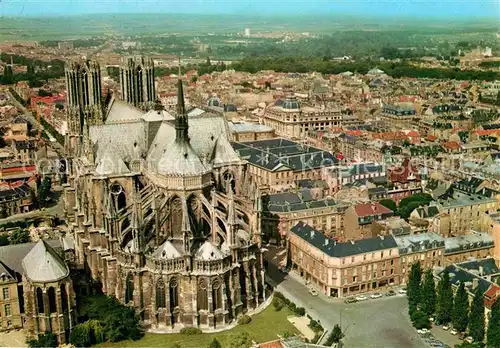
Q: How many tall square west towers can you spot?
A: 2